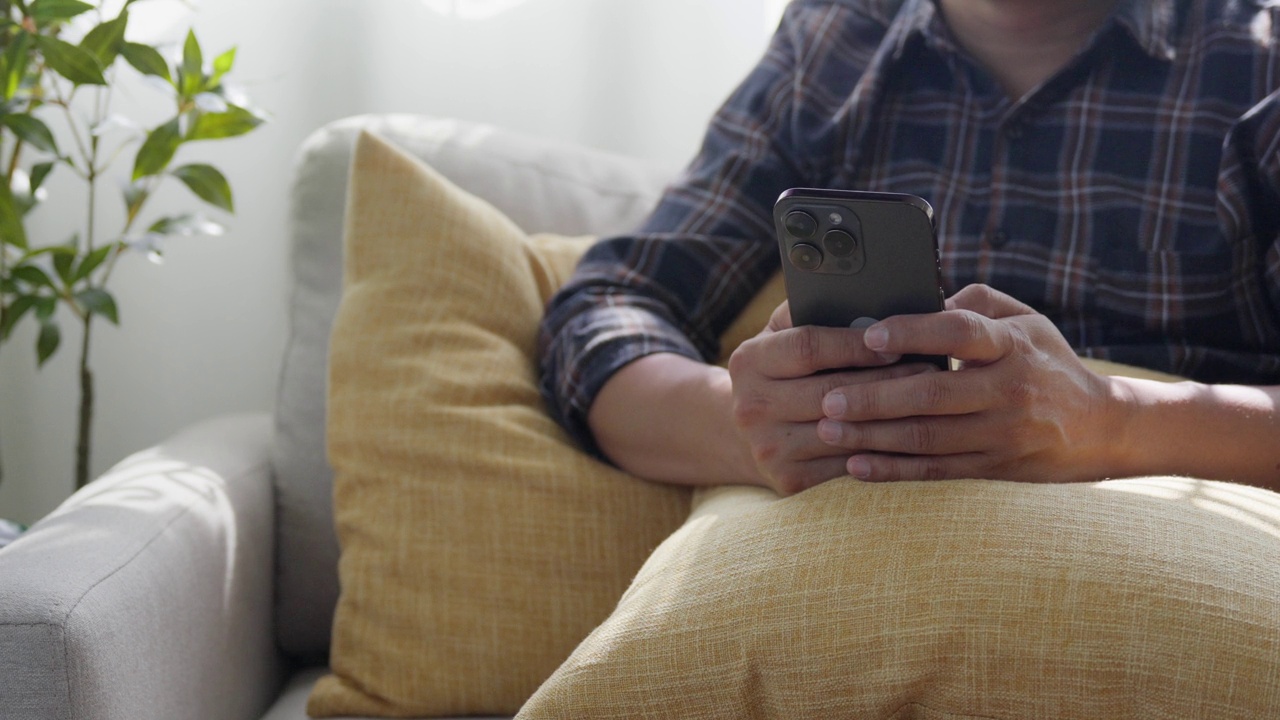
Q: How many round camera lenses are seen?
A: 3